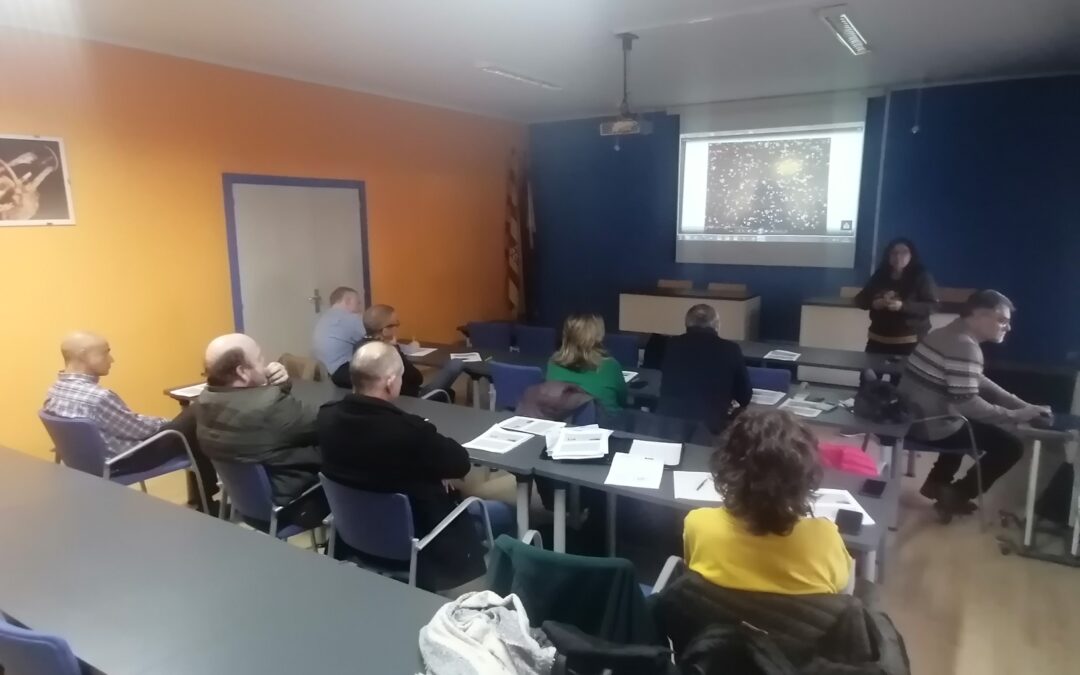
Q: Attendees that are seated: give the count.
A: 9